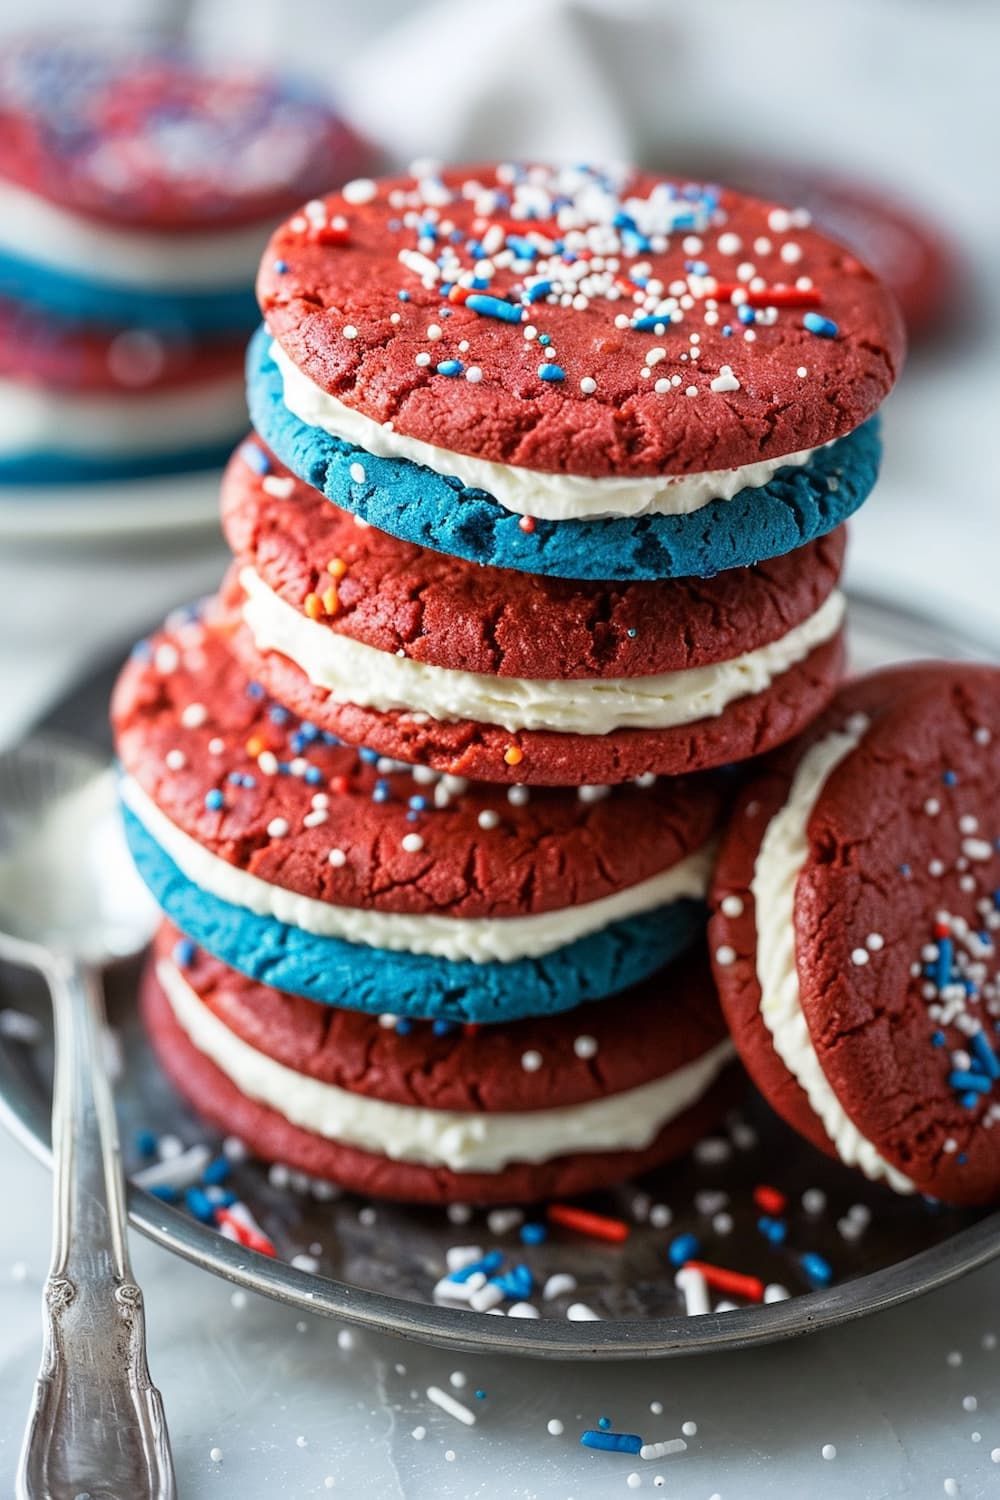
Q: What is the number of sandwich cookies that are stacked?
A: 4